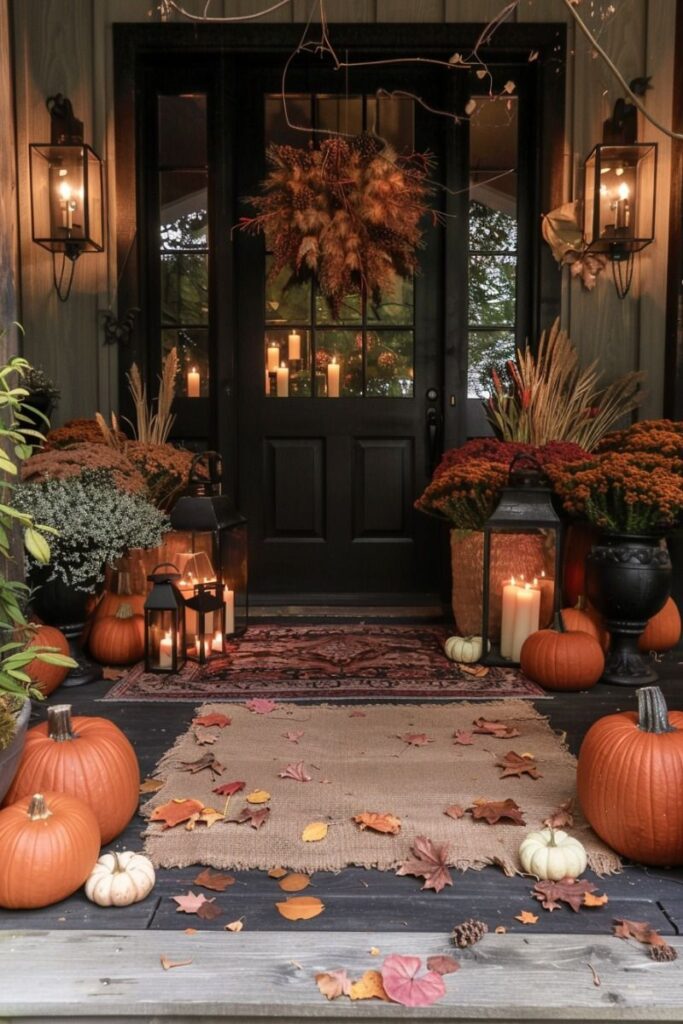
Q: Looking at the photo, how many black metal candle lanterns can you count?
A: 4